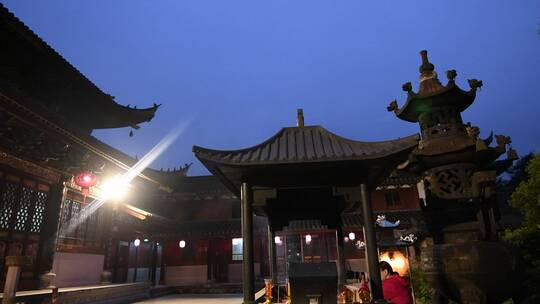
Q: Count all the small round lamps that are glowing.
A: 5